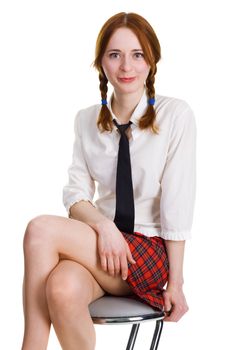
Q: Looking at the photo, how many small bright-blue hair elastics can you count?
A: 2